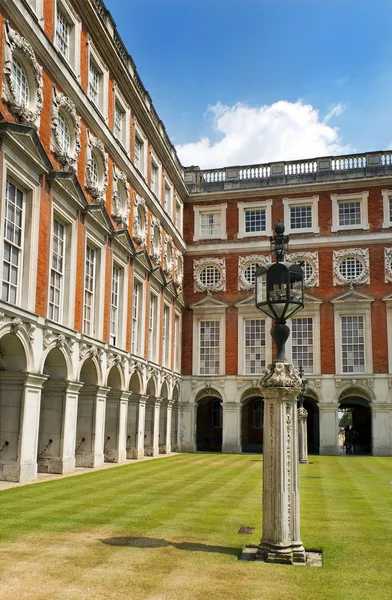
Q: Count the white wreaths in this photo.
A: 13